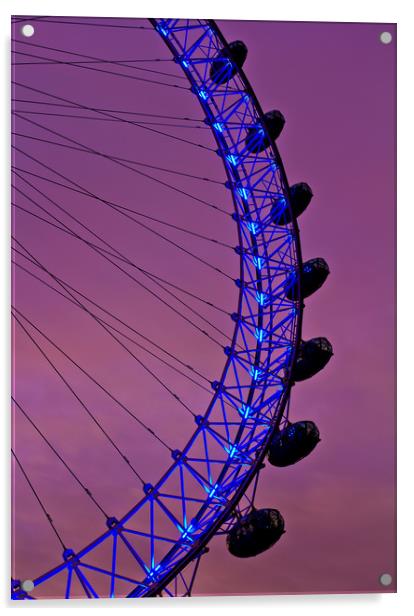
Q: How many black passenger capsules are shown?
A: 7